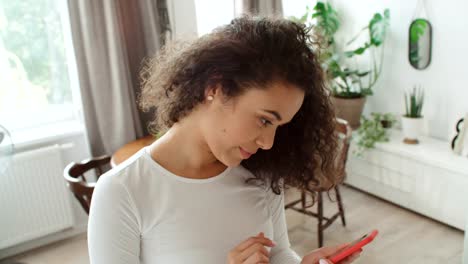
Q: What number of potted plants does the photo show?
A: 3